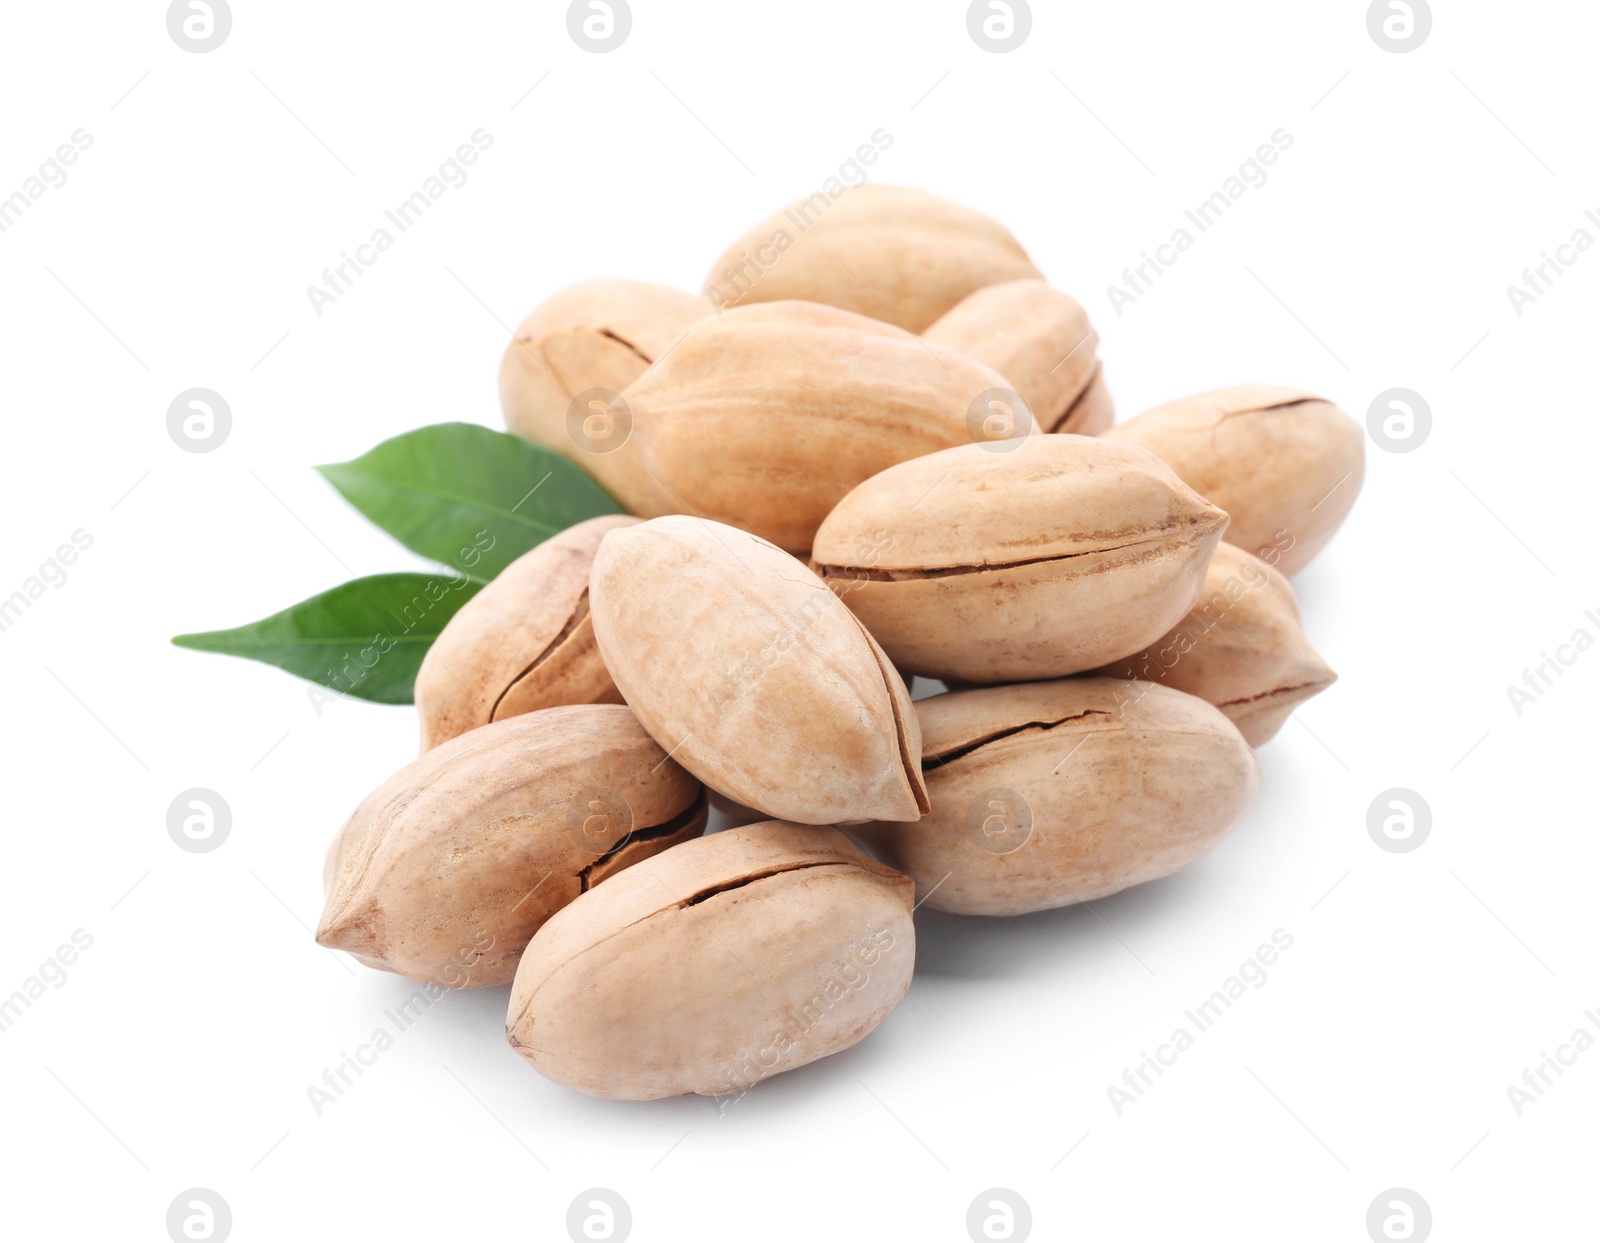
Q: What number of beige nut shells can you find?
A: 12